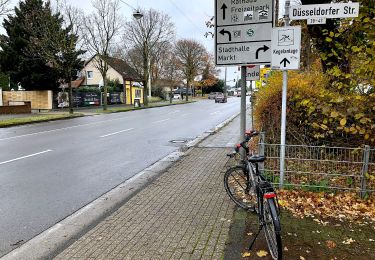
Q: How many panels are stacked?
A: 3